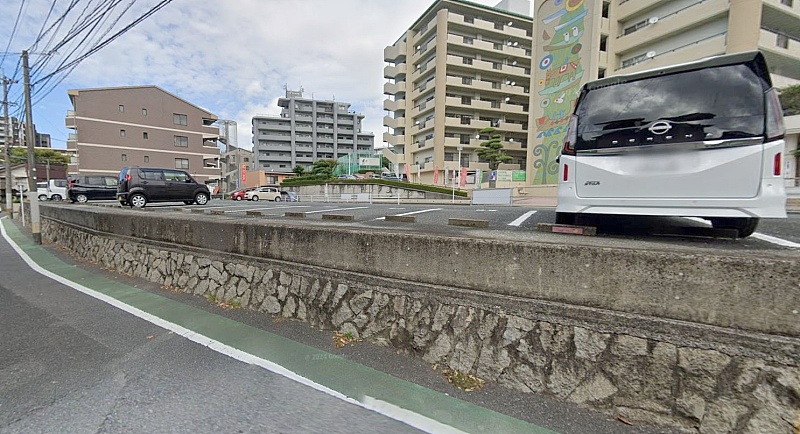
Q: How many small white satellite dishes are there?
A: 14